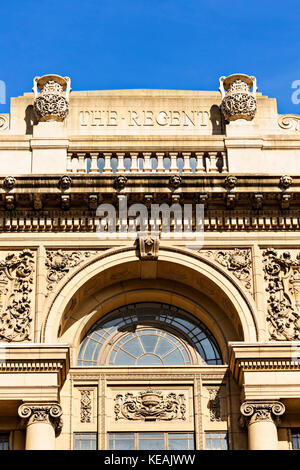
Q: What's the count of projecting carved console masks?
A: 6